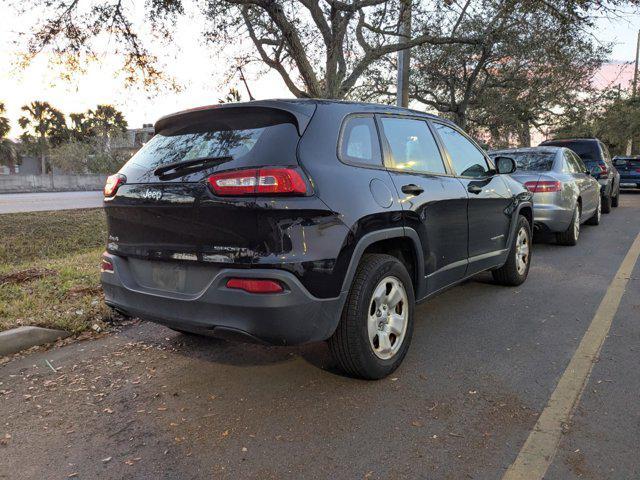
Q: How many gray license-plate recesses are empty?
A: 1